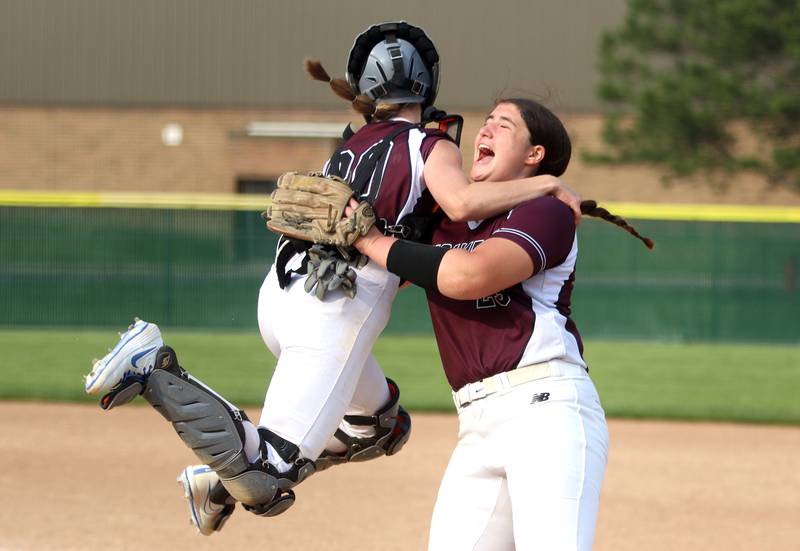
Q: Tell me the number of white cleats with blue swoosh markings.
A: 2